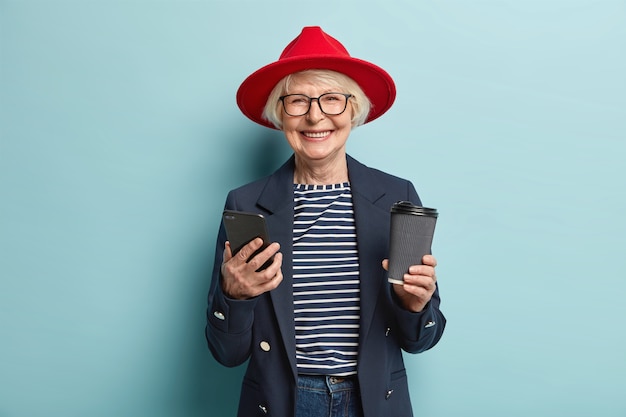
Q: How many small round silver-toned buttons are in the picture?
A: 6